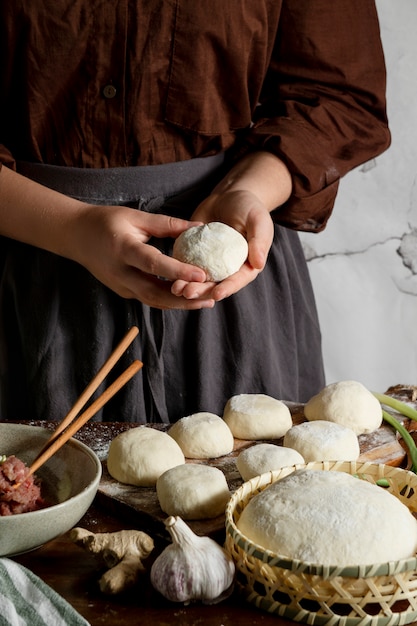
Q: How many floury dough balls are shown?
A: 9